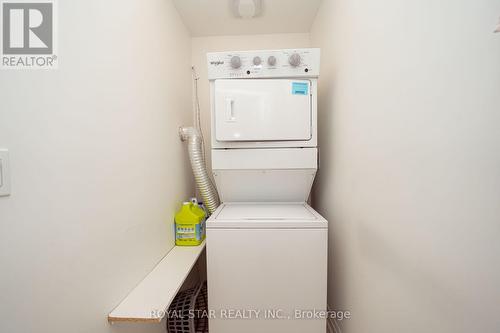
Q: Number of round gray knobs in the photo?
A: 4